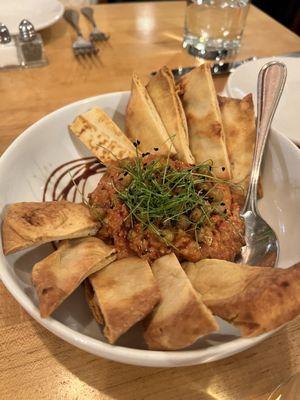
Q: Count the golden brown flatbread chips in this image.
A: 10